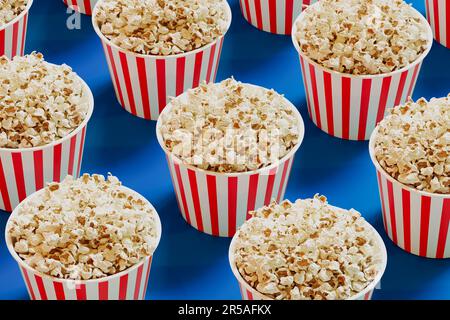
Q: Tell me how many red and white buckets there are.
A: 11